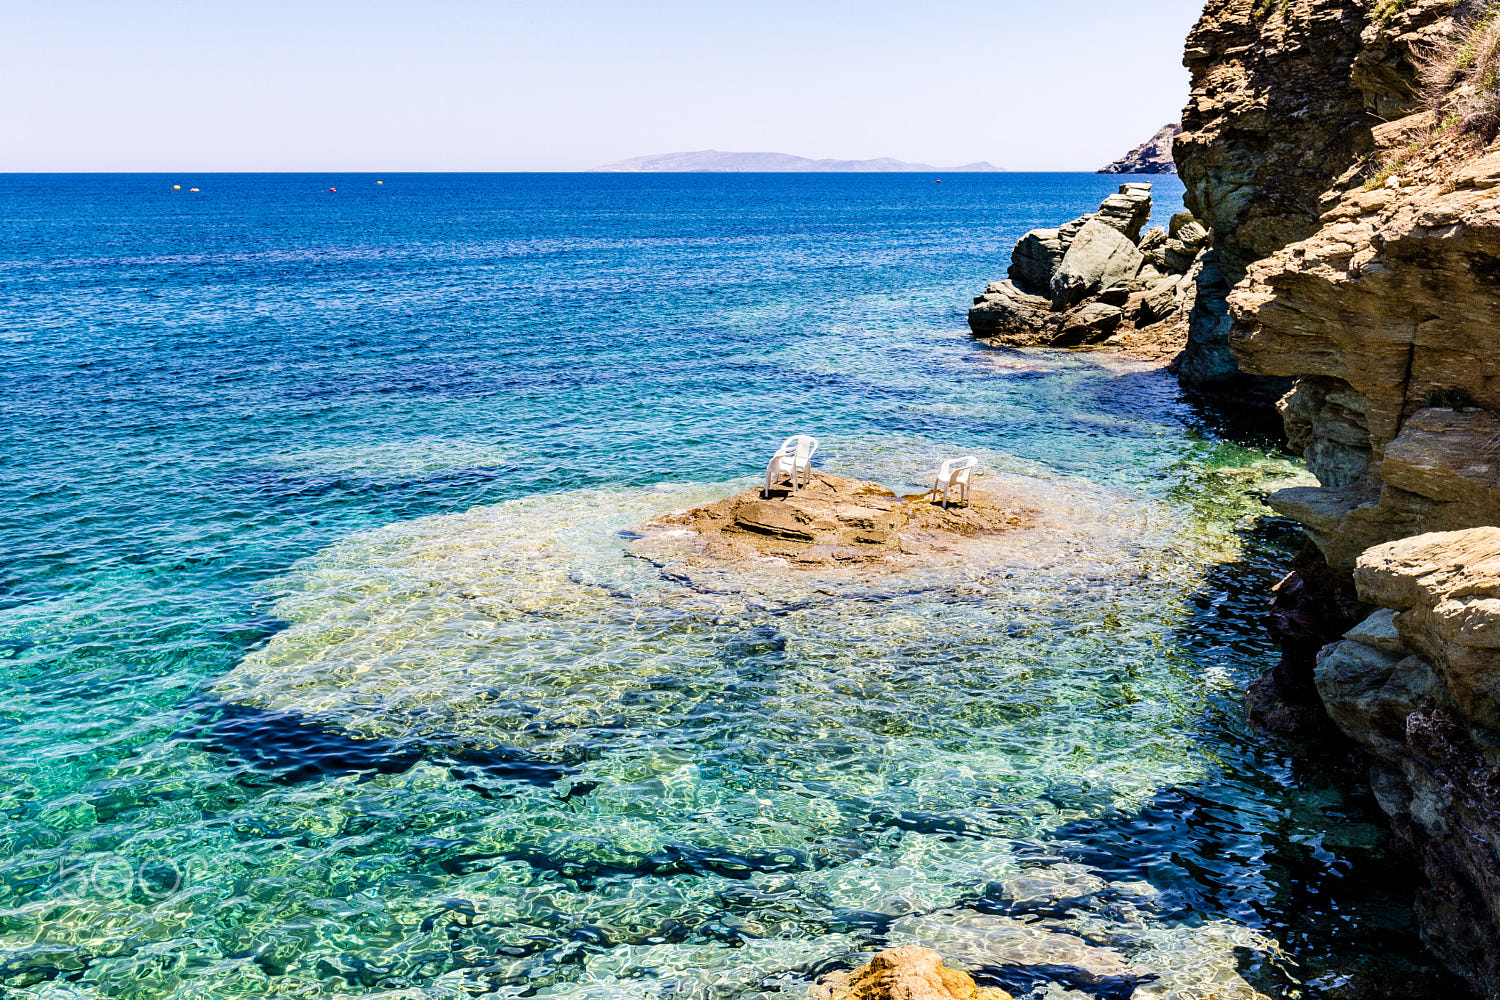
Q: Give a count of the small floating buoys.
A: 5